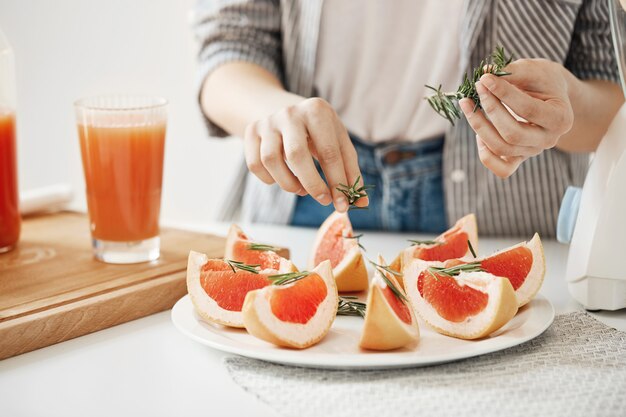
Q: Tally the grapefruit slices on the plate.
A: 8